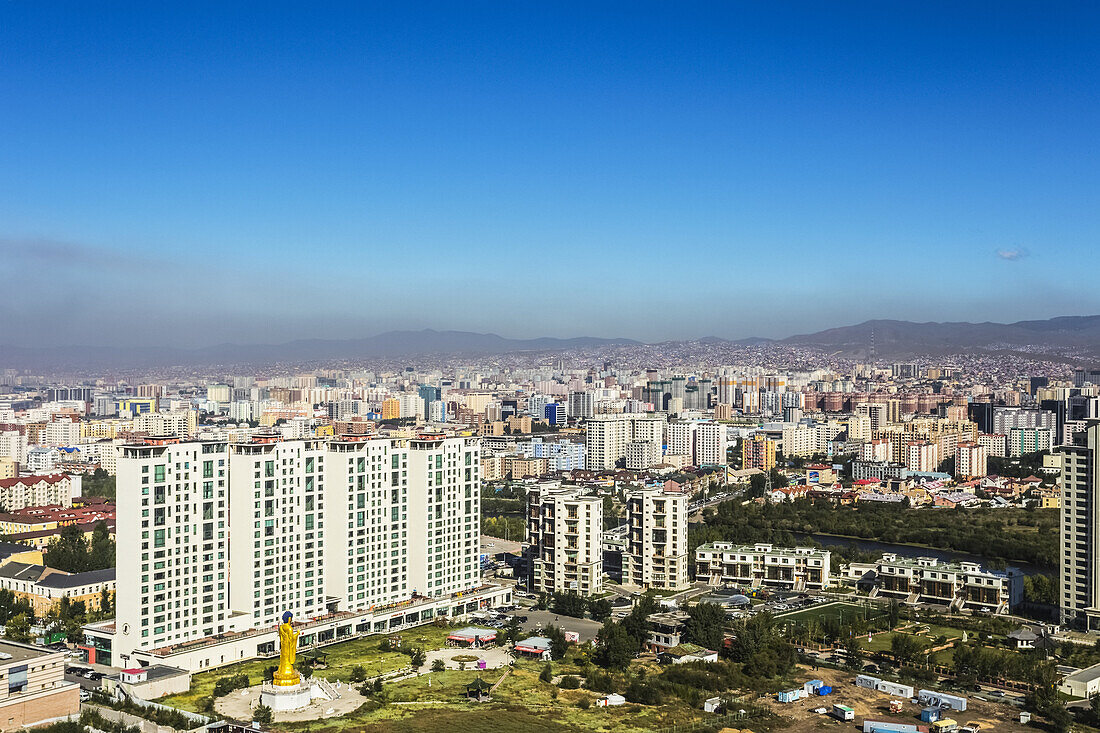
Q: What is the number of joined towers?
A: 4